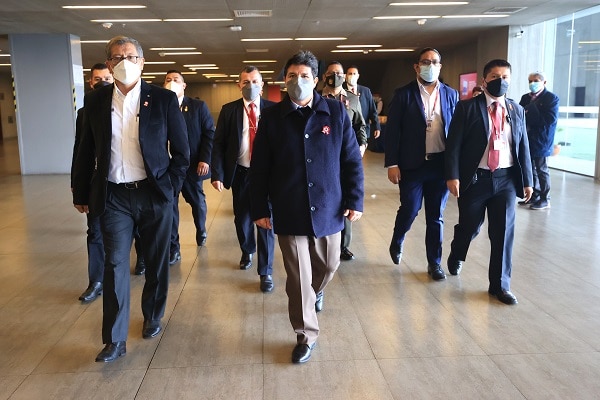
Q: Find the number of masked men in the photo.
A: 10